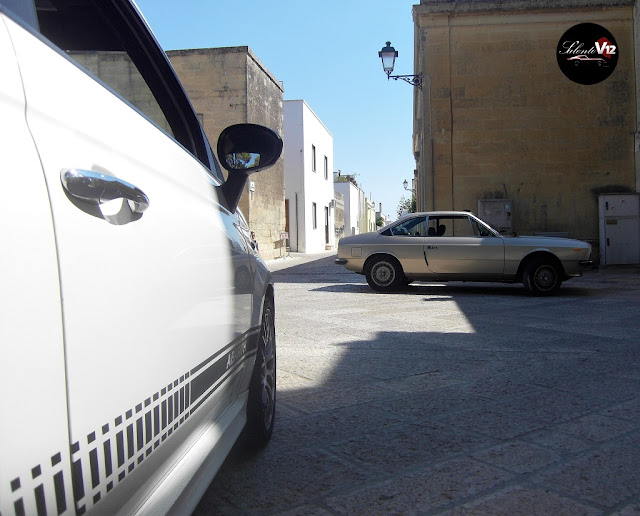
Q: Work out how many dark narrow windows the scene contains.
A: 3